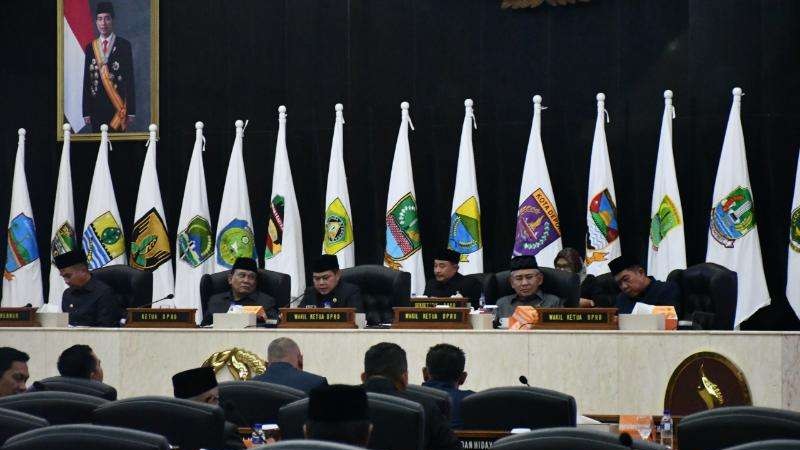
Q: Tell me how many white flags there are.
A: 15